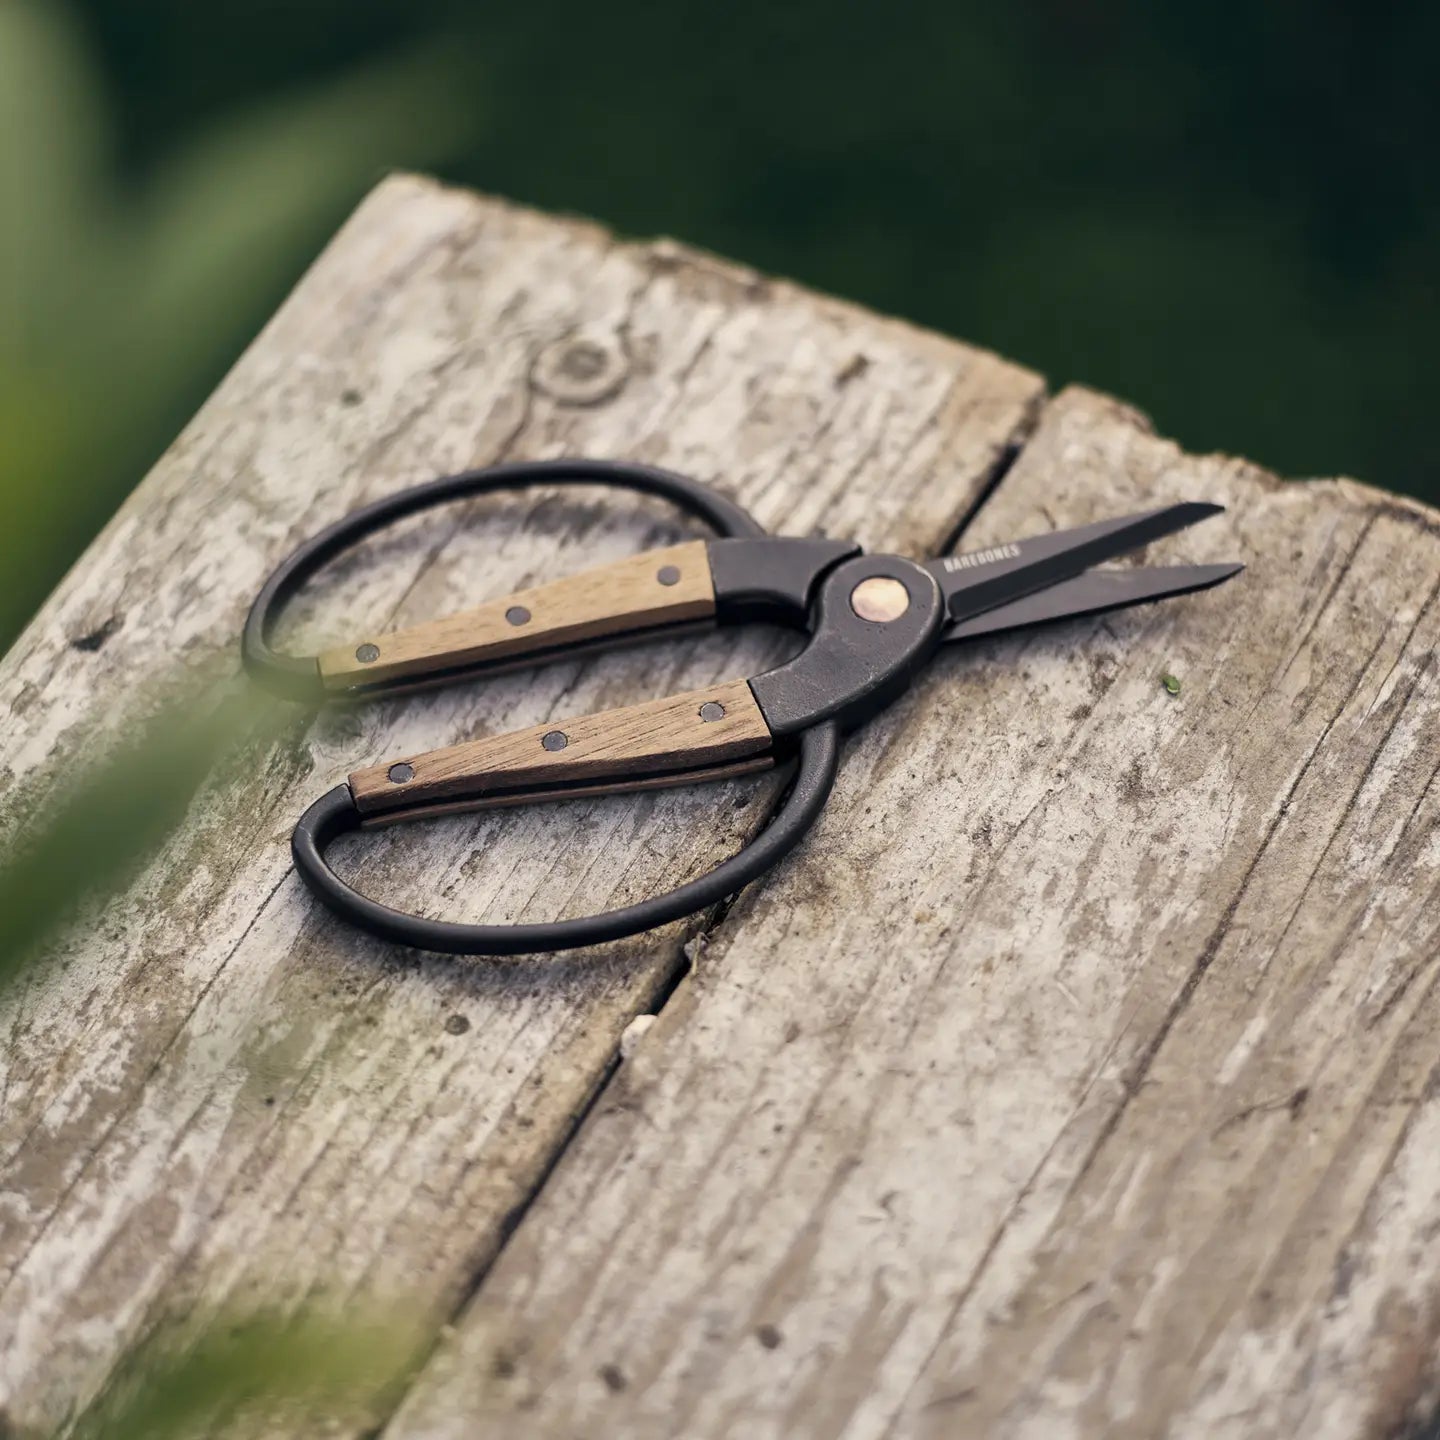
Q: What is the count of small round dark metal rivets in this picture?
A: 6